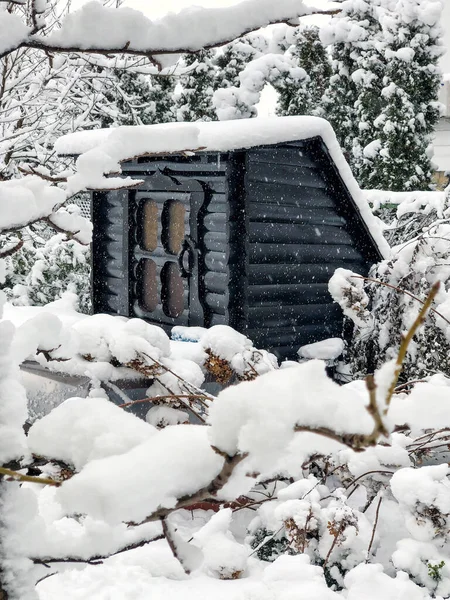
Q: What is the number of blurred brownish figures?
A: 4